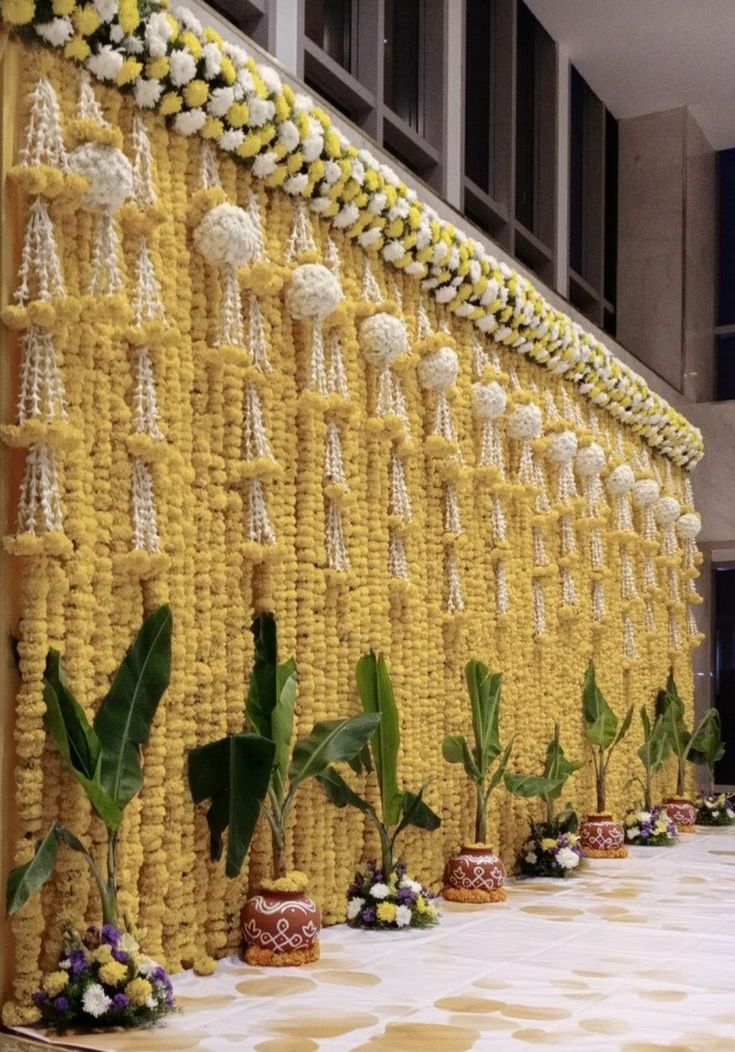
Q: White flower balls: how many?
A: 13